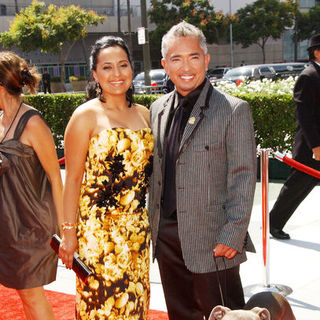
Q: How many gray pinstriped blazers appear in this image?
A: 1